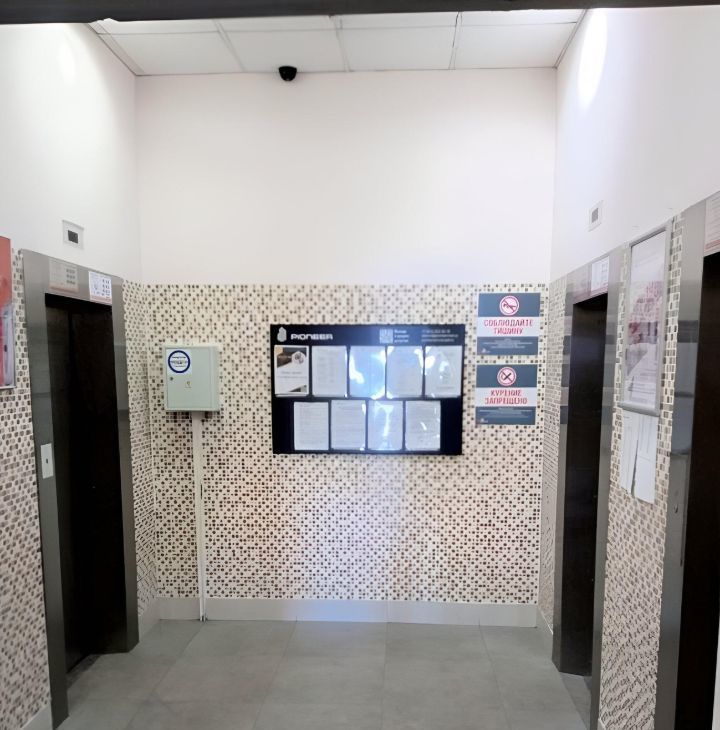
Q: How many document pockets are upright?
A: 9